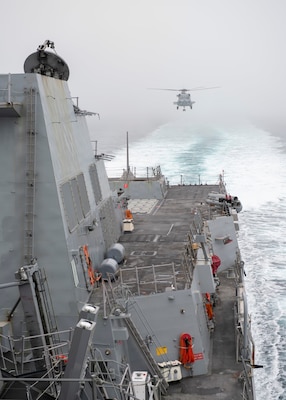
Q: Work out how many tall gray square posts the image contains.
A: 2